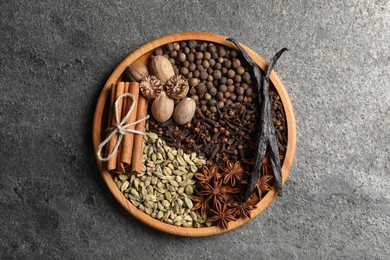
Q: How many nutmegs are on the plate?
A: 6